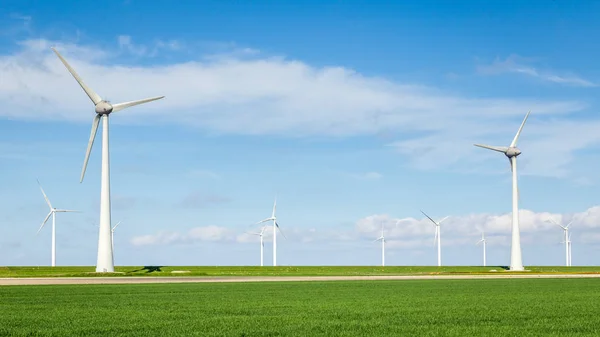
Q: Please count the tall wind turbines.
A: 2